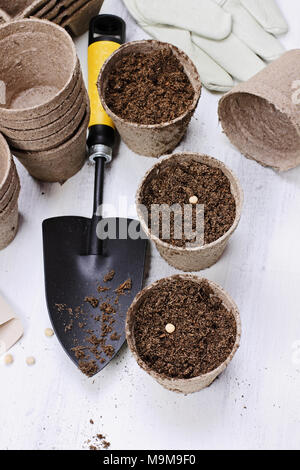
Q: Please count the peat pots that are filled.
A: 3